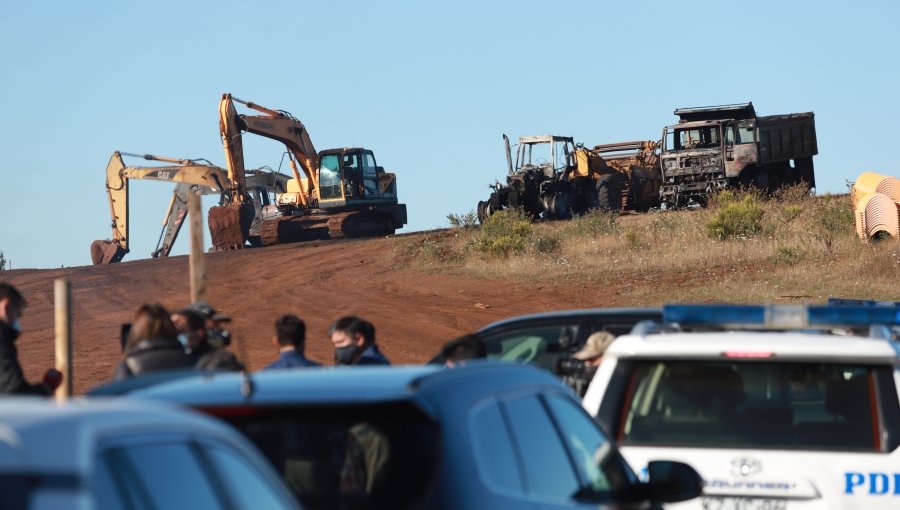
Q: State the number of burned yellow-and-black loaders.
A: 1